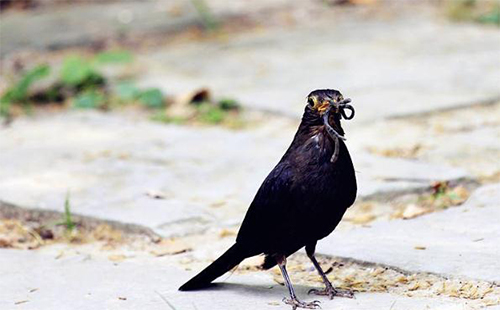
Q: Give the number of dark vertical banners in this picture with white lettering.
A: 0